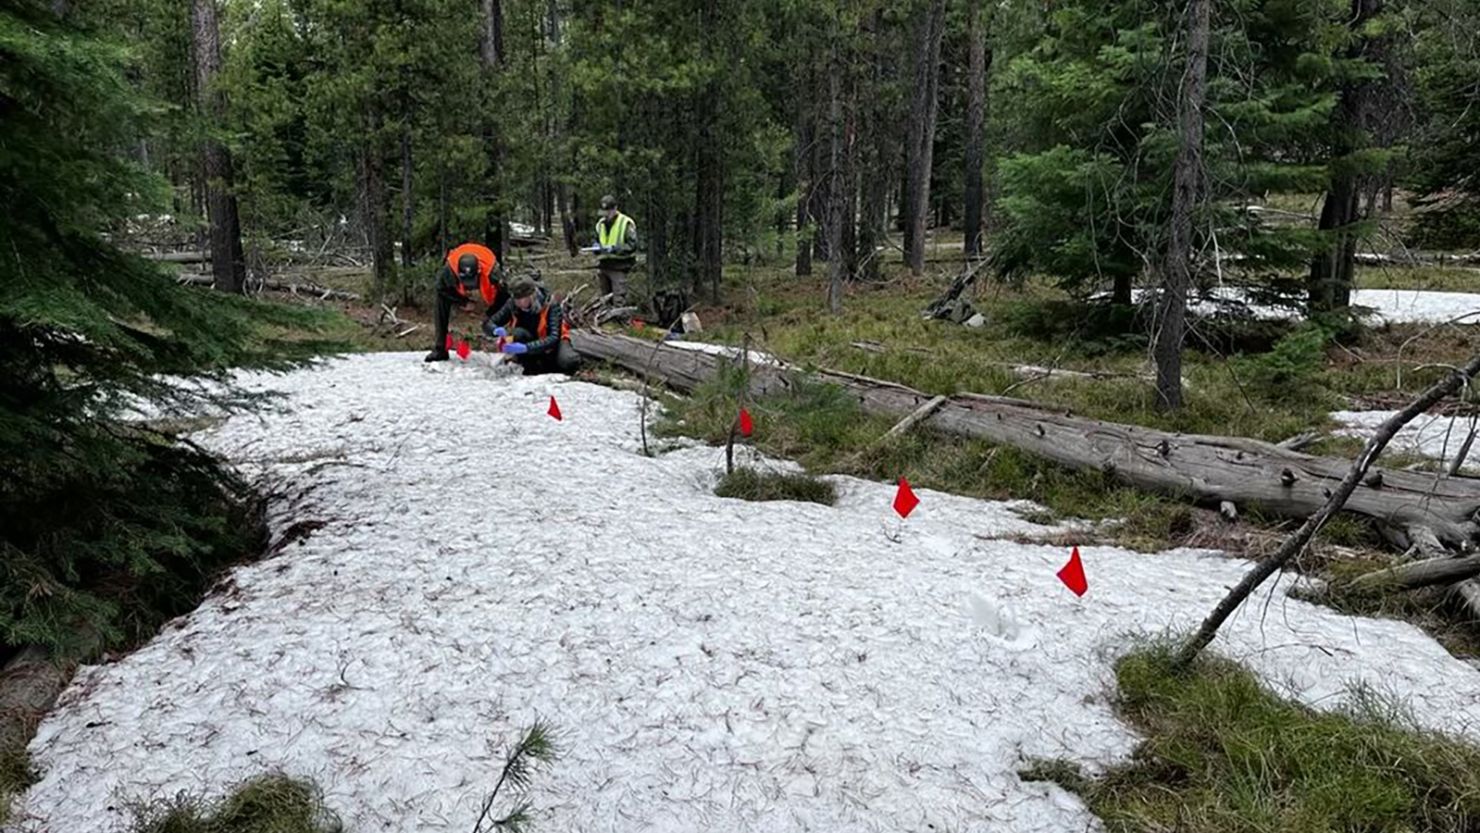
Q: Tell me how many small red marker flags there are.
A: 6